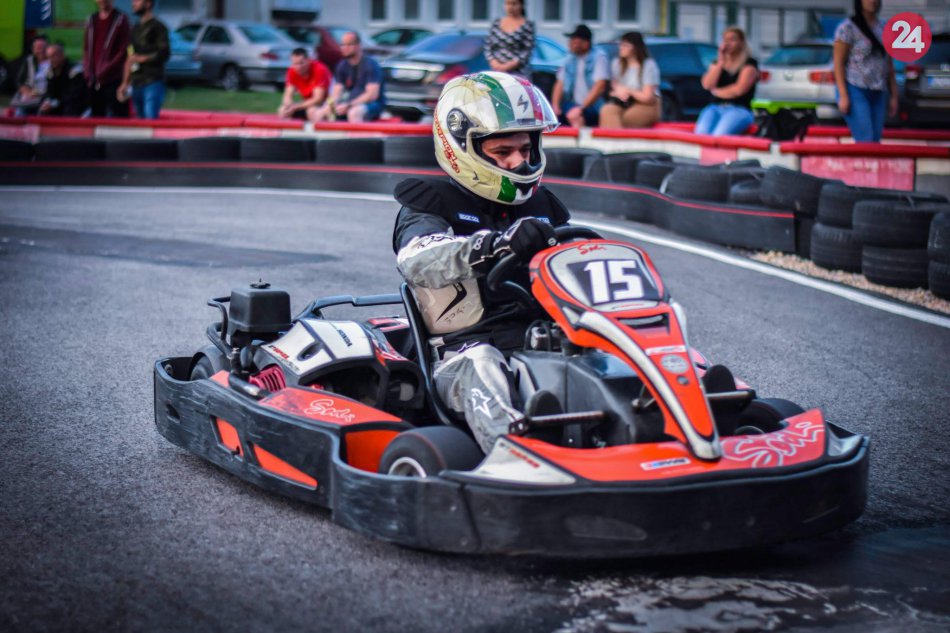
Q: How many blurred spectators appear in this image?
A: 11